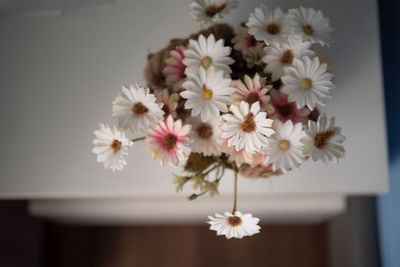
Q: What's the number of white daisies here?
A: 14